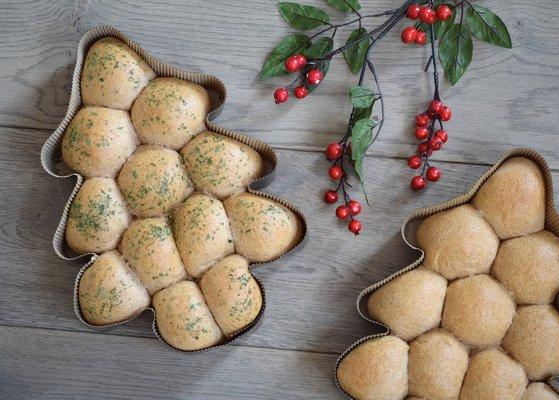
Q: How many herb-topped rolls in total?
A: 12